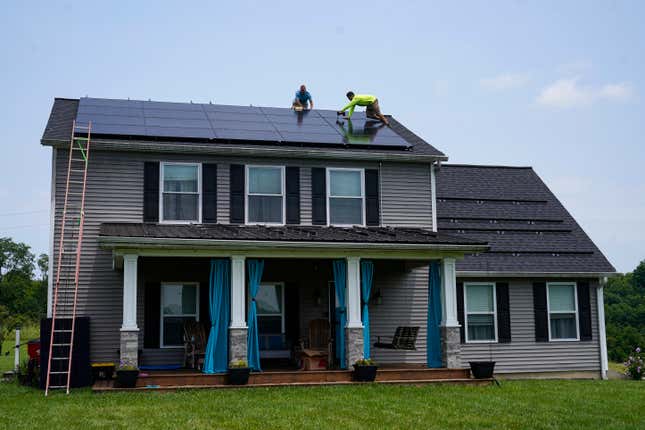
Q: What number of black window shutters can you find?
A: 13